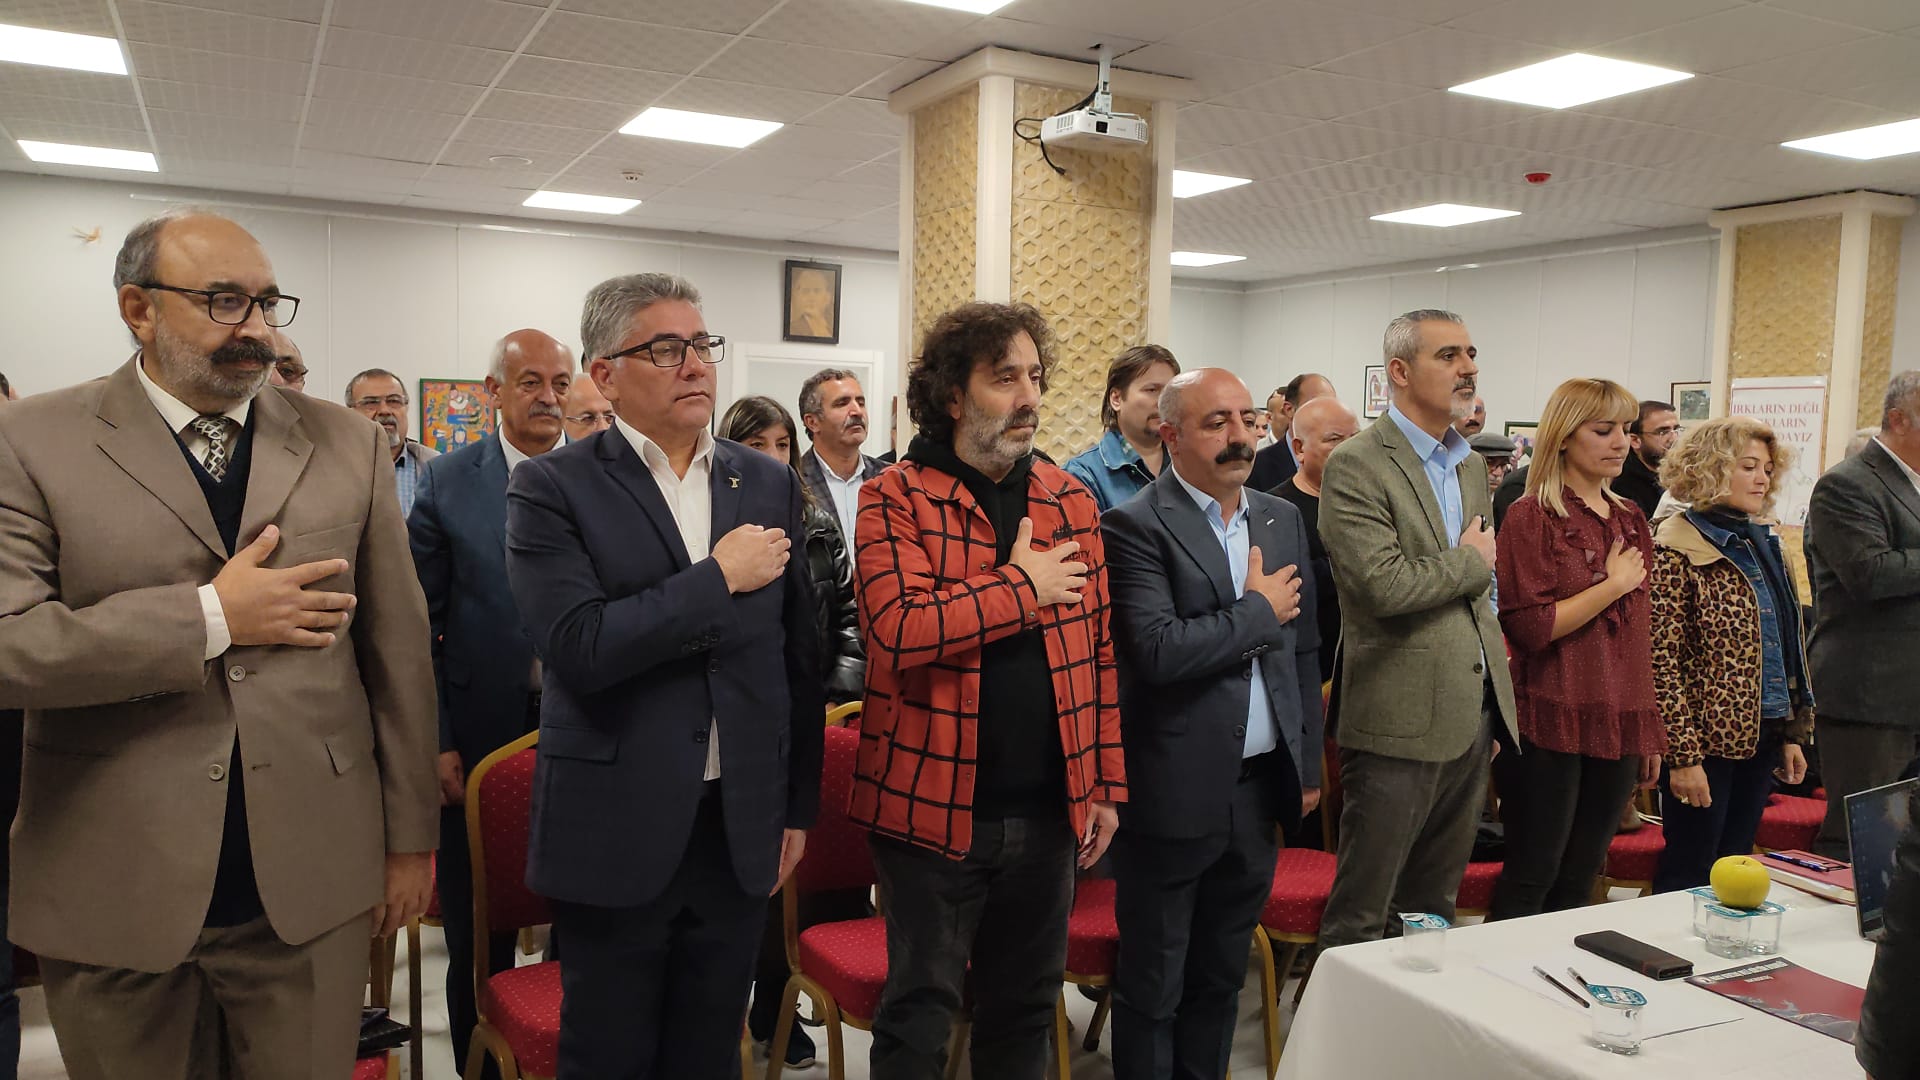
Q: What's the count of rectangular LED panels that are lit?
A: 10